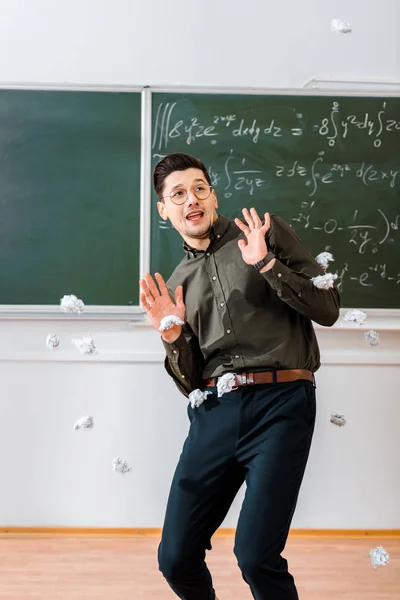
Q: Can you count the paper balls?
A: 15